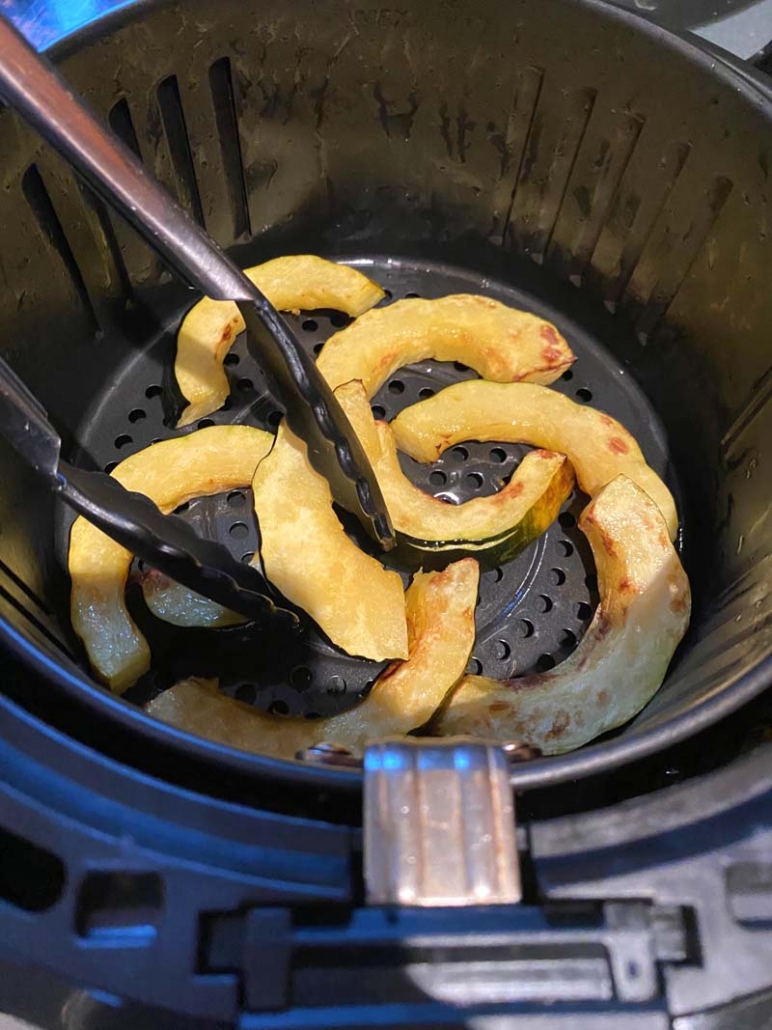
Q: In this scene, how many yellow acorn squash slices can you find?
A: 9